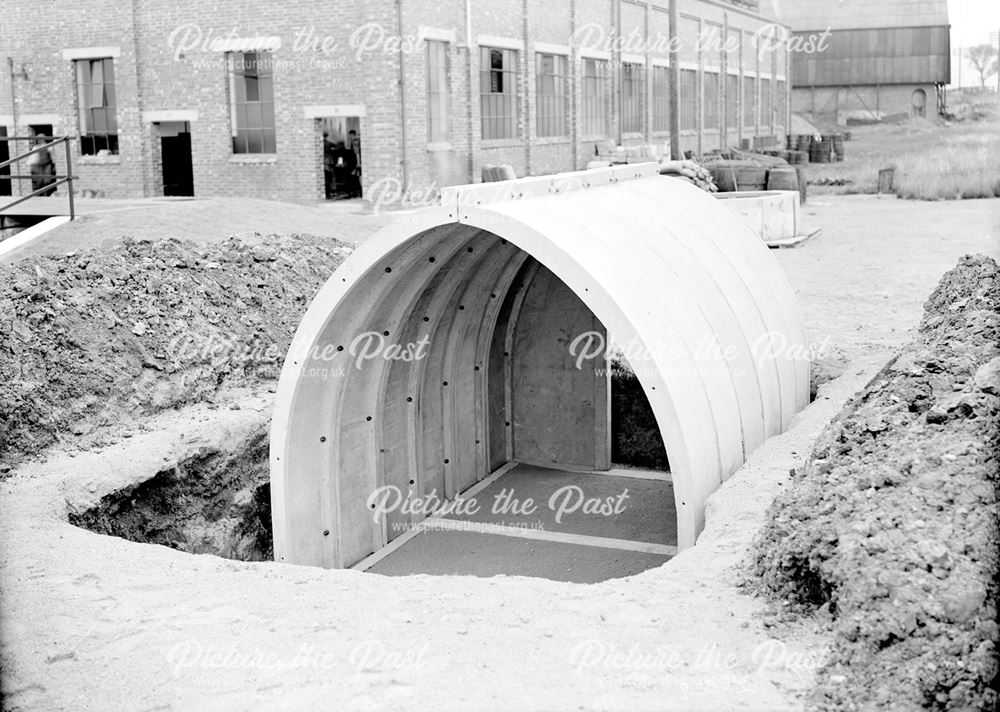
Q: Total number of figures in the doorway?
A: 2